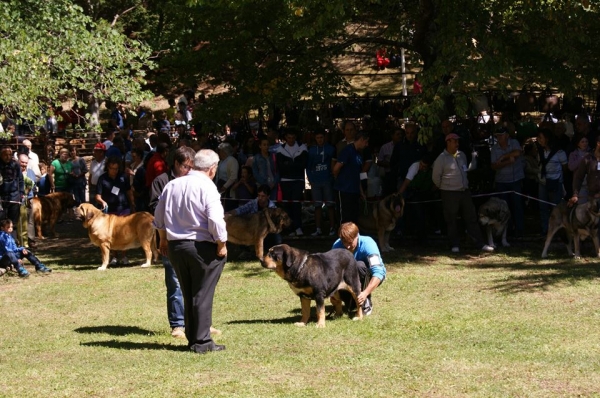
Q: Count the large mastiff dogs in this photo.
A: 7